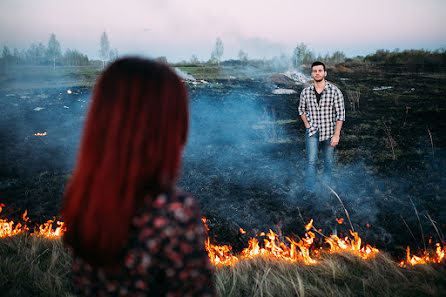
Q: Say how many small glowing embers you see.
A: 2